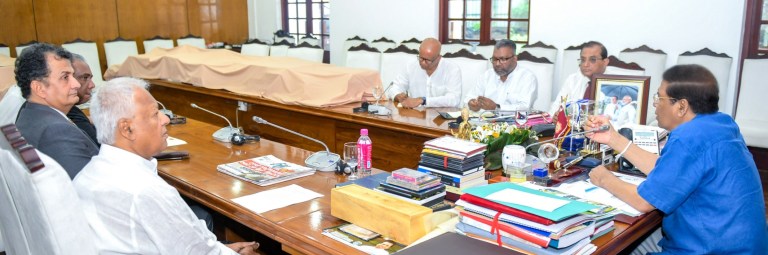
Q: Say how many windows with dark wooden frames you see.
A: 3